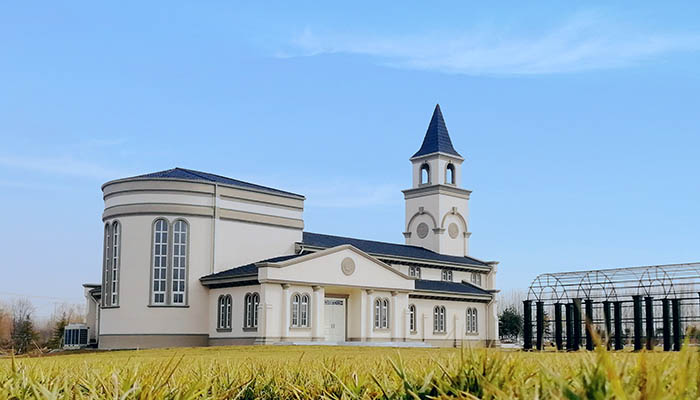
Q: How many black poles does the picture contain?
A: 12